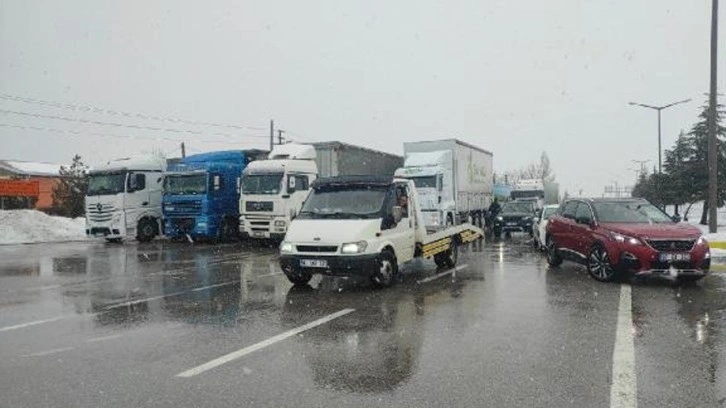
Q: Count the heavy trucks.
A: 5